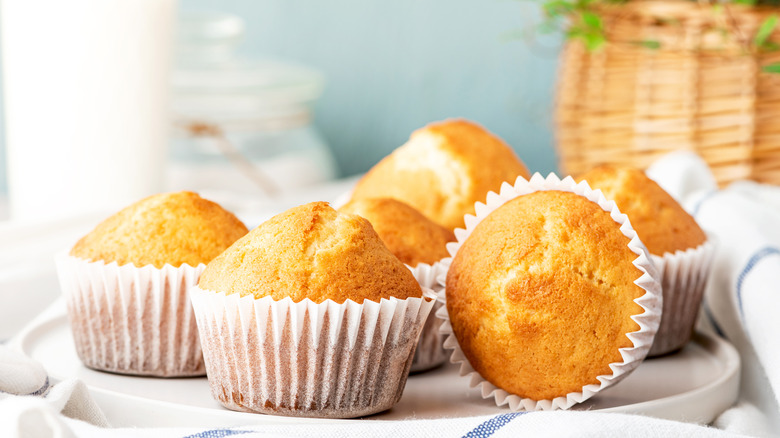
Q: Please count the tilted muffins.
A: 1